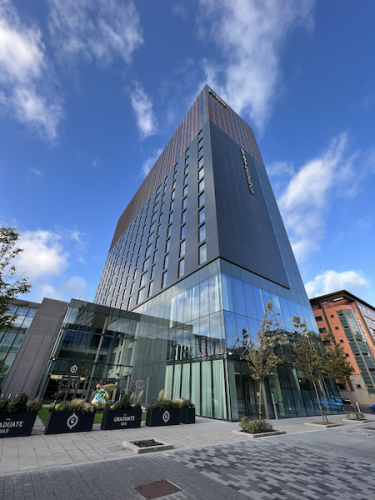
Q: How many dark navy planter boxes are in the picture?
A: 5